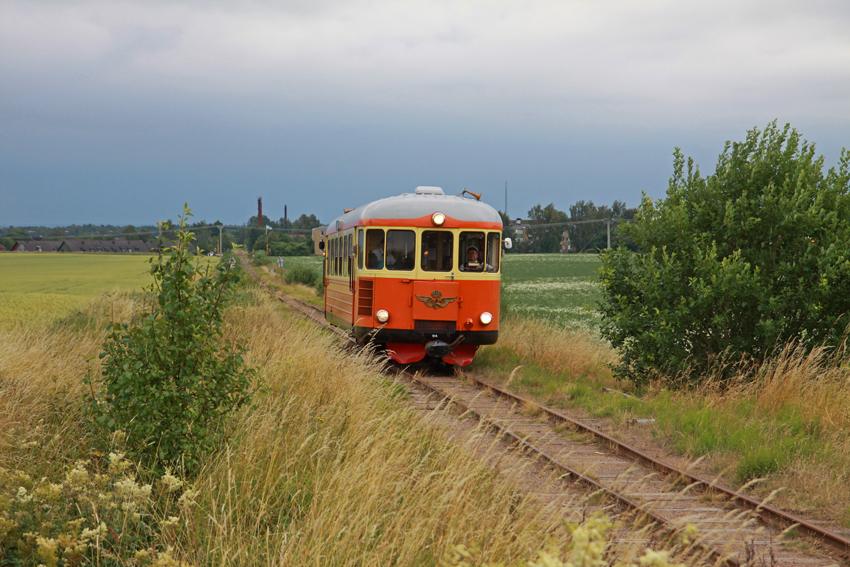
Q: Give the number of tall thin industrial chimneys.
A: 2